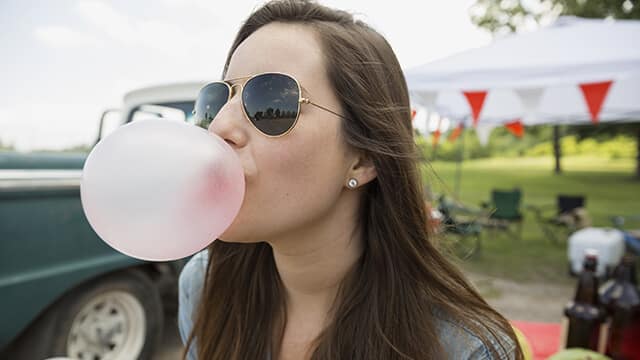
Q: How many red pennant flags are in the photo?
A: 6